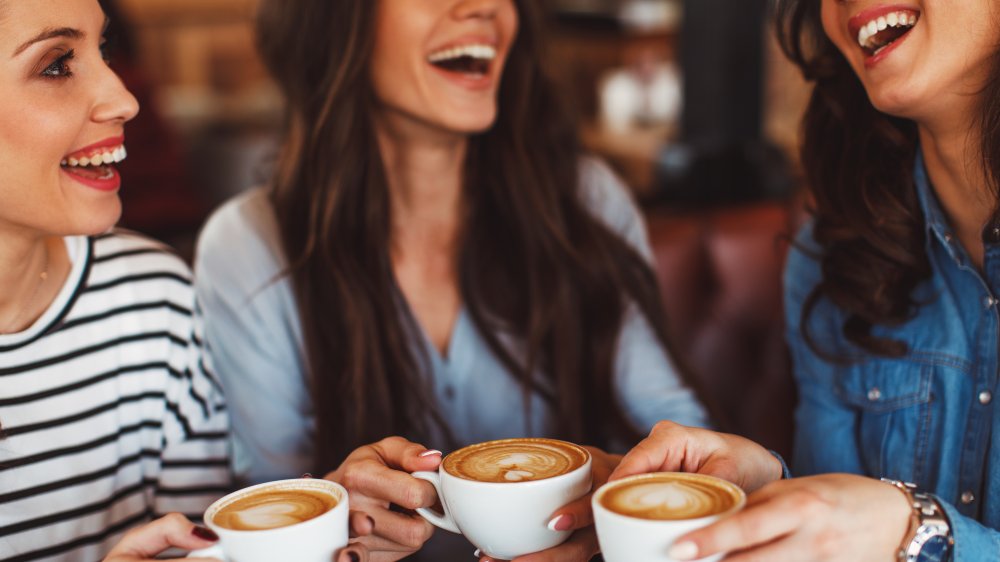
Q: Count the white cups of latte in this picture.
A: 3